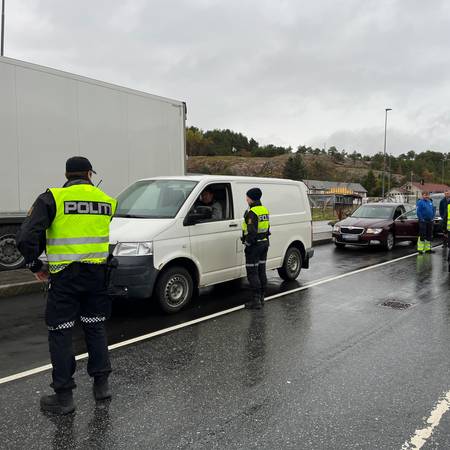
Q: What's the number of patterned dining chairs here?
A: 0